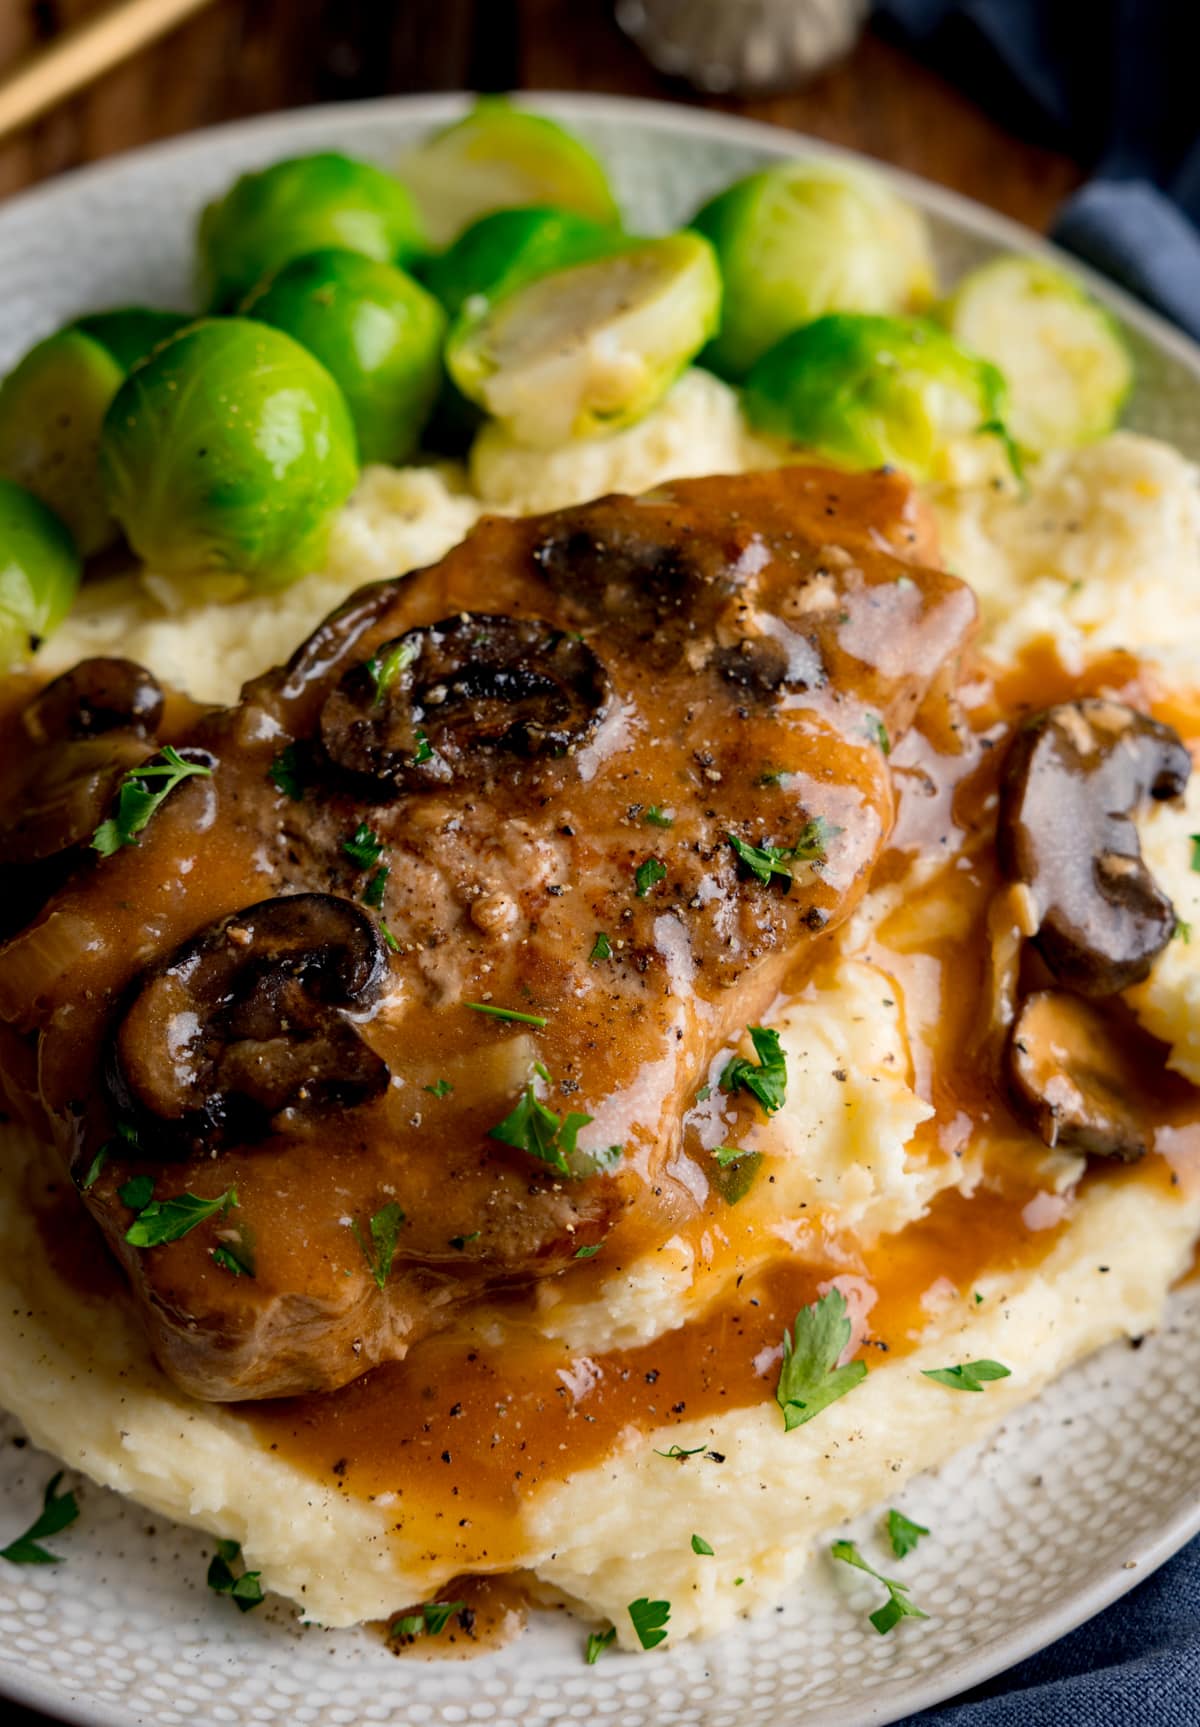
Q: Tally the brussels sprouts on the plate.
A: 12